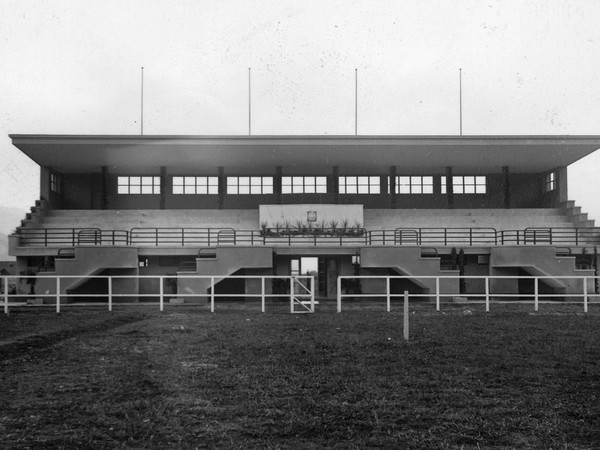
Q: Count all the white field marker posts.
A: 1